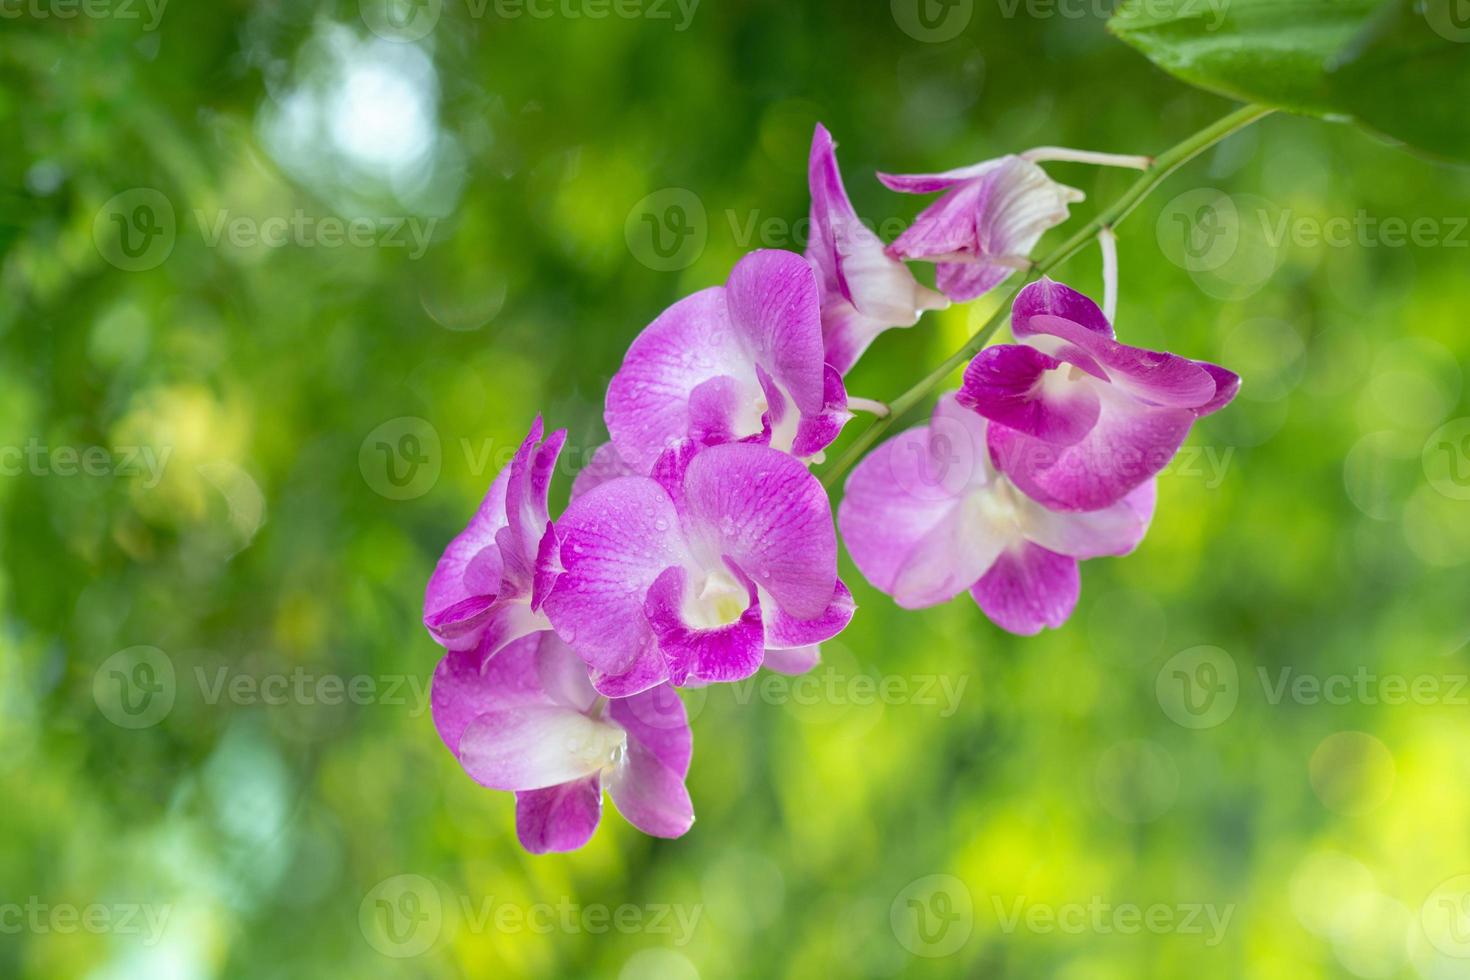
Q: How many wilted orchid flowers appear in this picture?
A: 2